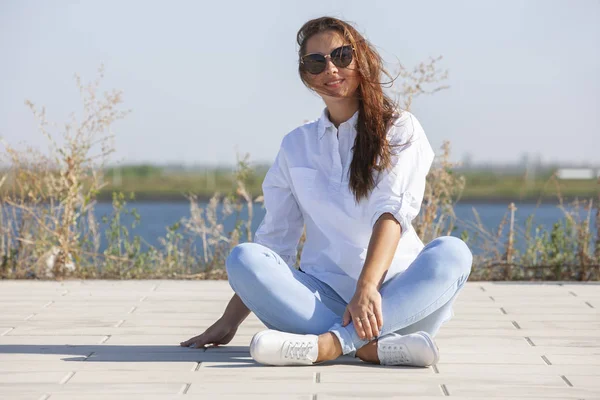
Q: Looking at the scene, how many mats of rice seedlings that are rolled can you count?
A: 0